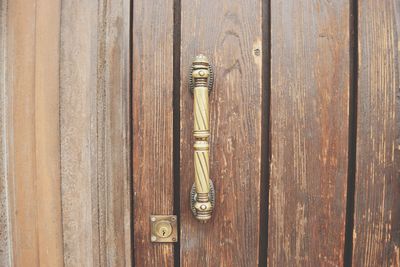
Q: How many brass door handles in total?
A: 1